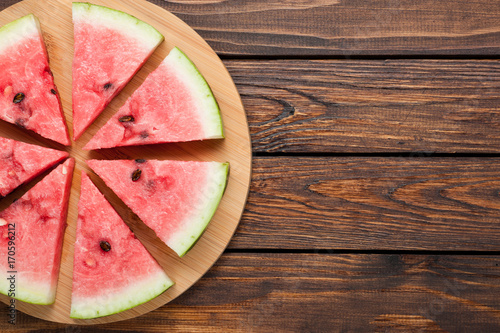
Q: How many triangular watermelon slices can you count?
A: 7